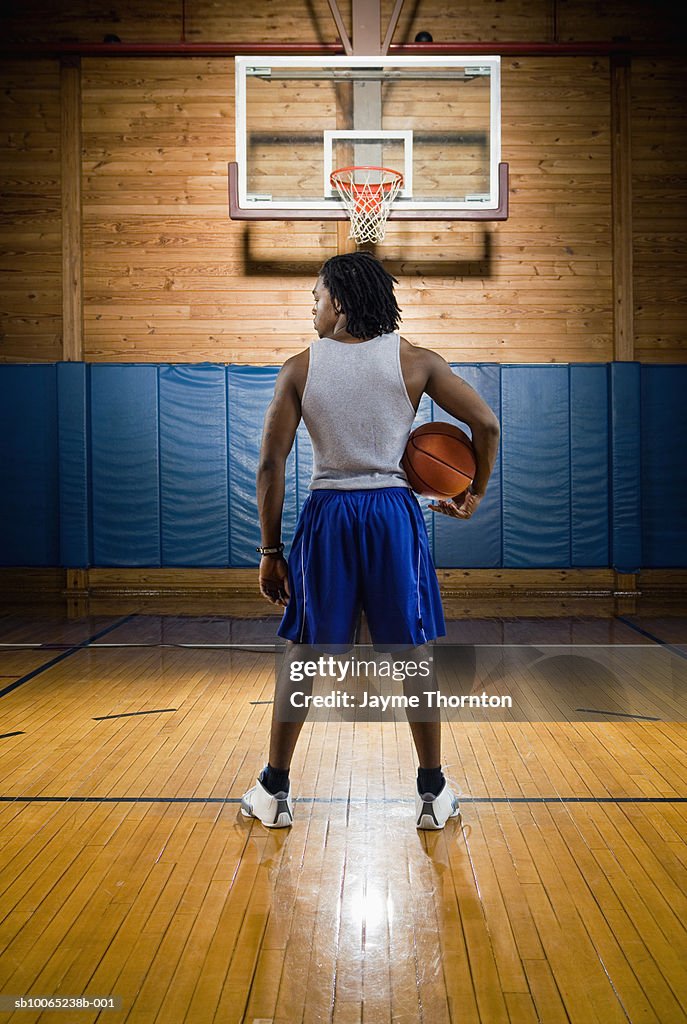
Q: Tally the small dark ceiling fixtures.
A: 2